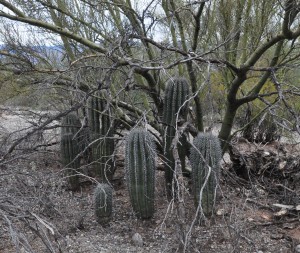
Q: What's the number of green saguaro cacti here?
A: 6